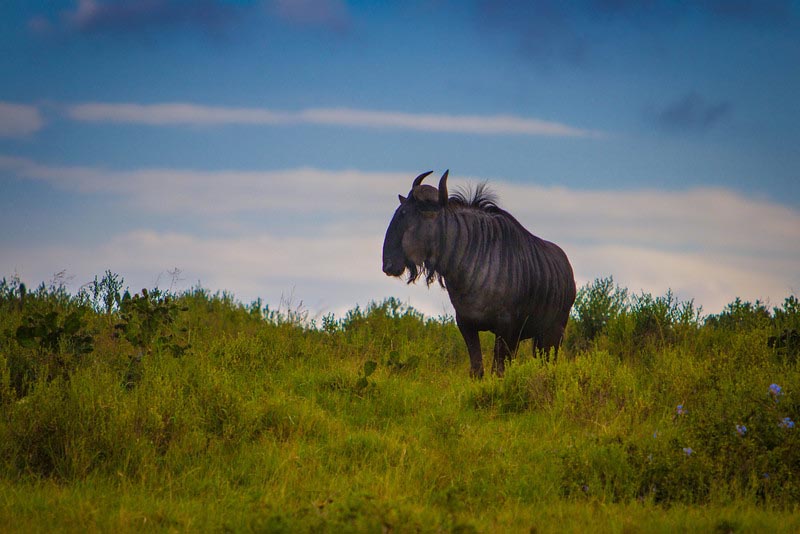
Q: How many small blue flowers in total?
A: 5